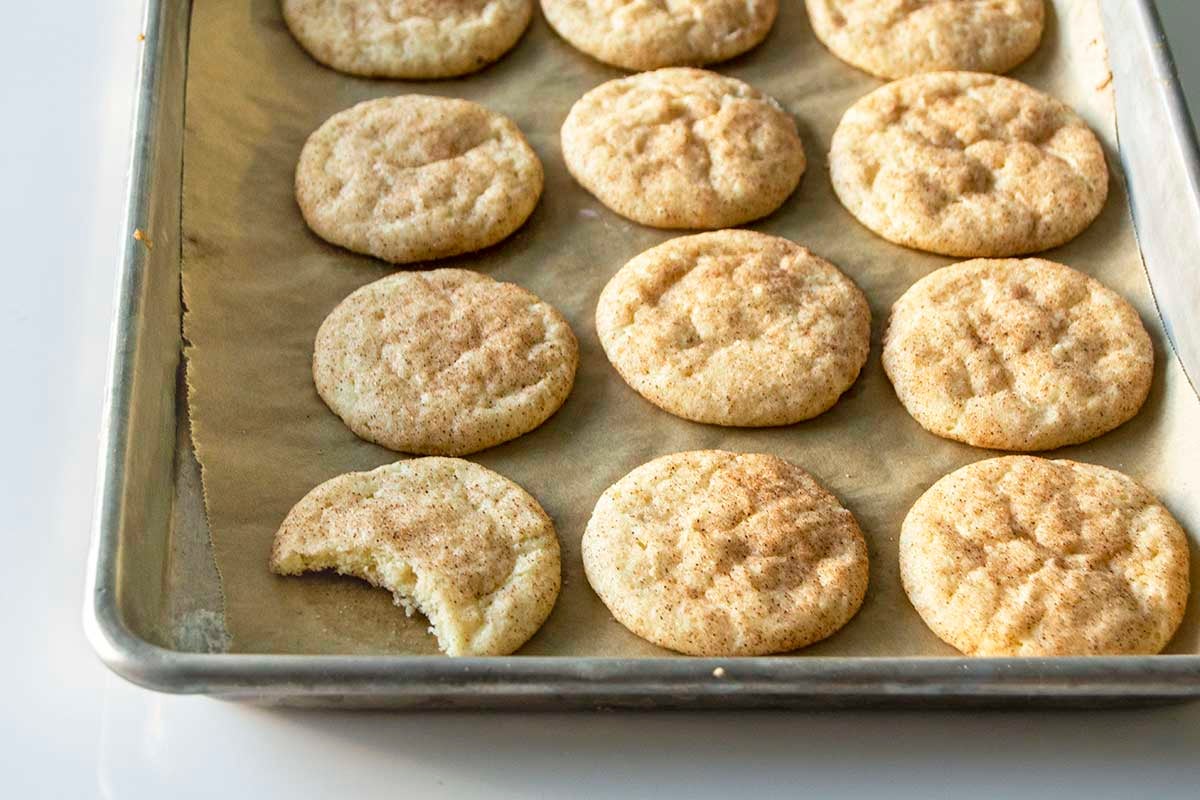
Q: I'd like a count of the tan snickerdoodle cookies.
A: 12